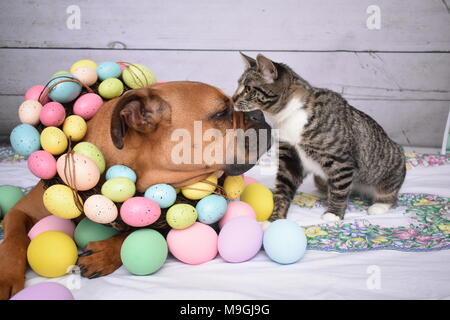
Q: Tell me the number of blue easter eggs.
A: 7